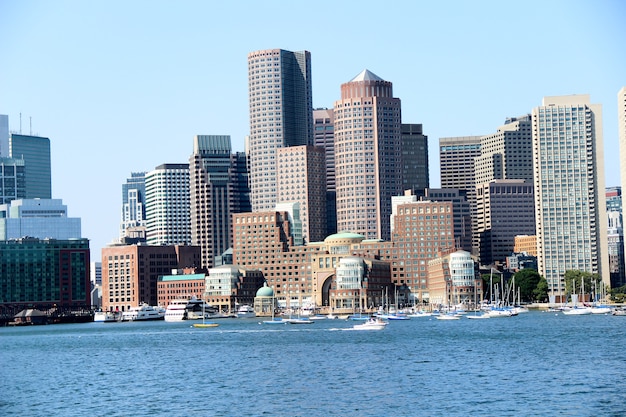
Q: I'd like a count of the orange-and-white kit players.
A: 0